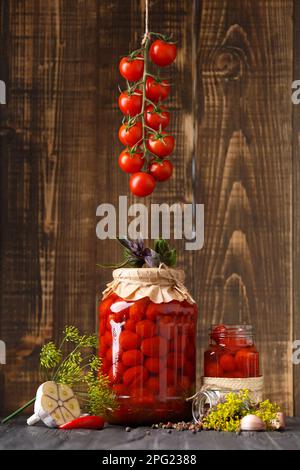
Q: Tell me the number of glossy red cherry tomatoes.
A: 10